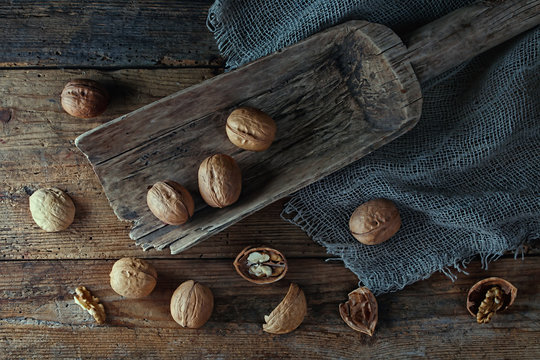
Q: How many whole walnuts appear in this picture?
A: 8